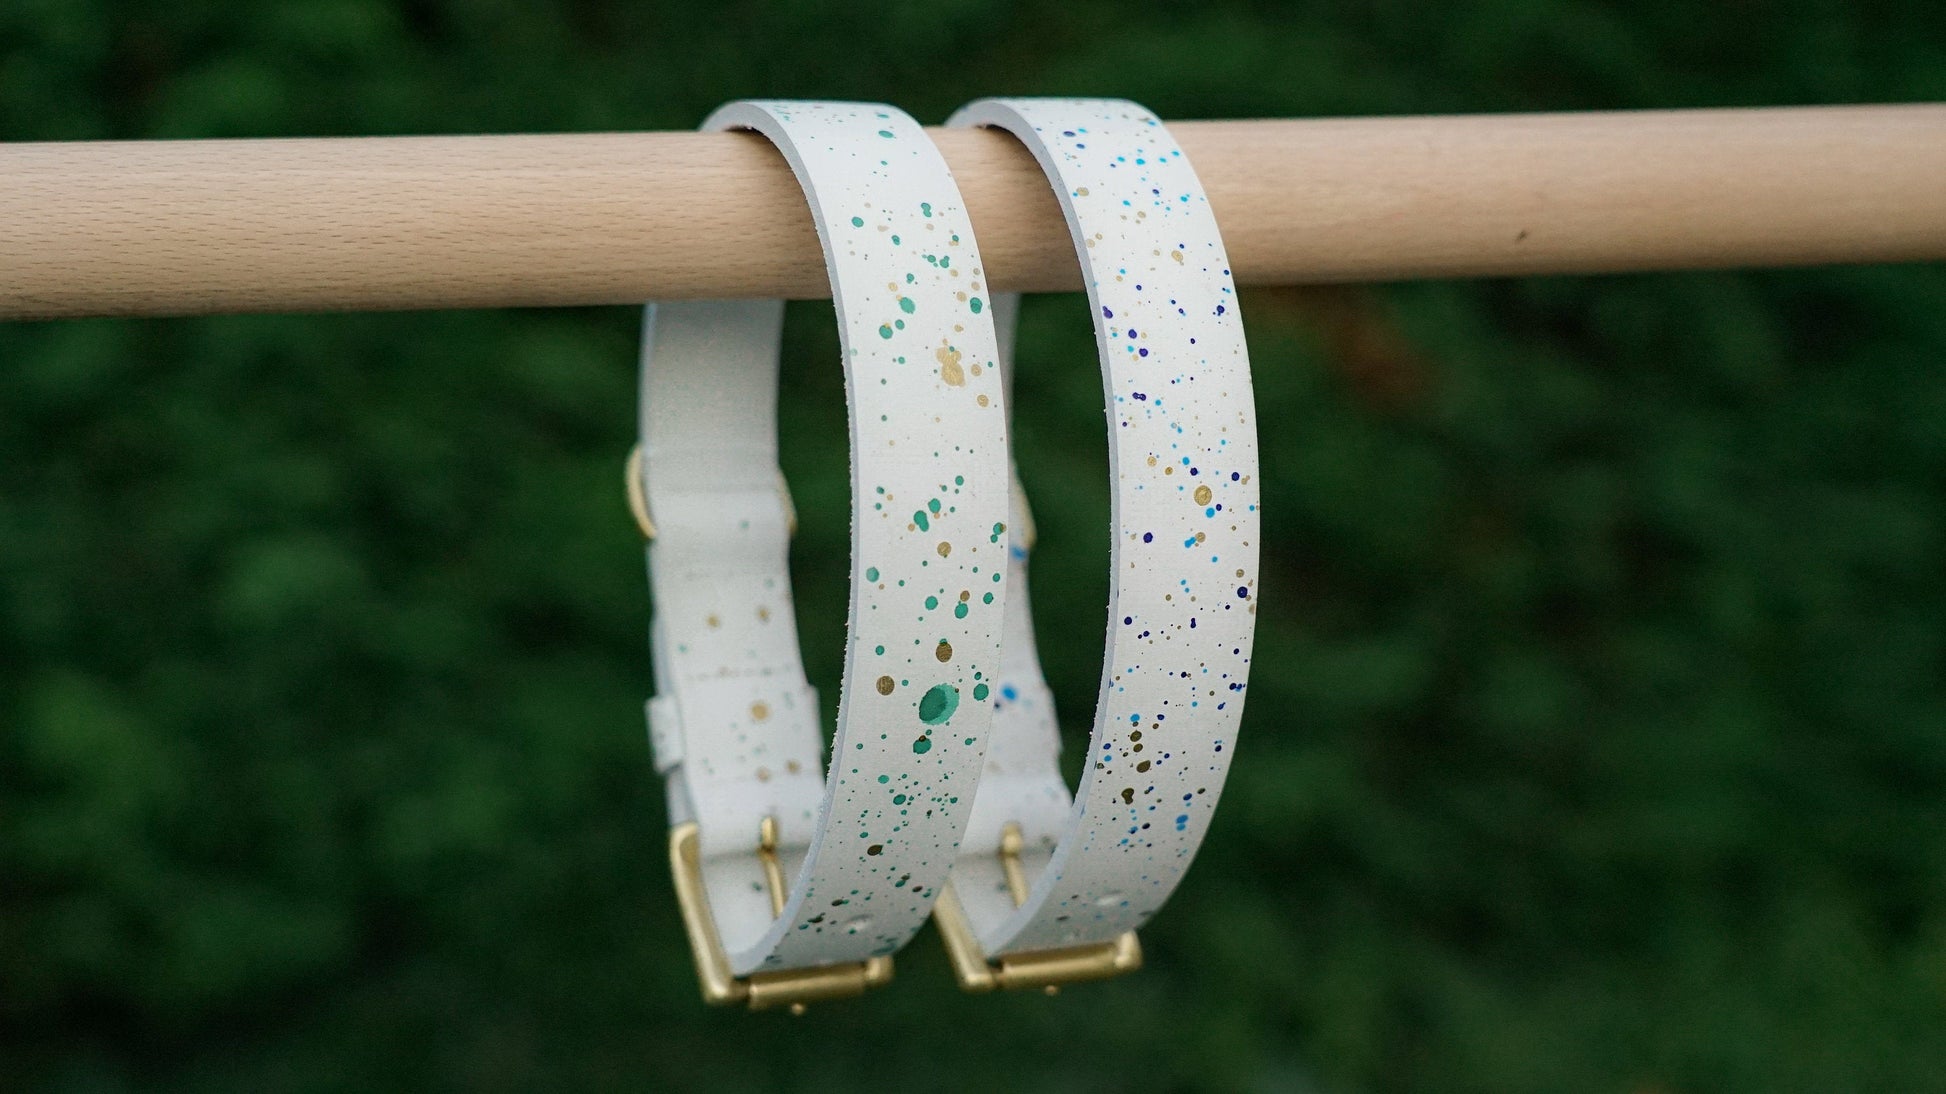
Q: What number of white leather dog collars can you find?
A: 2